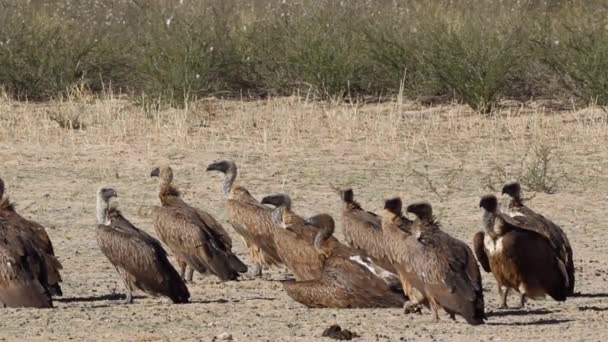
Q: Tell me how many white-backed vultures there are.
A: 11